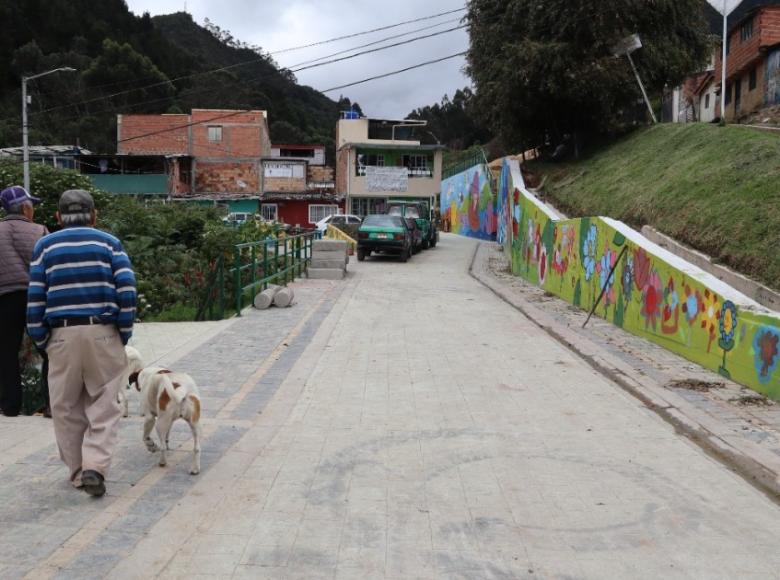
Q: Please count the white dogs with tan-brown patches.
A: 1